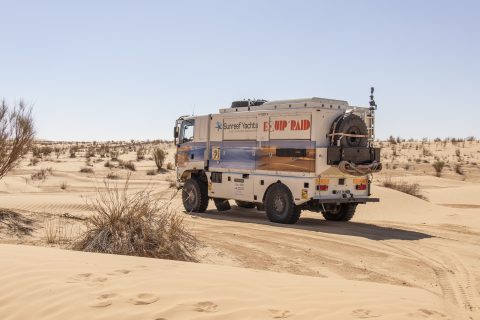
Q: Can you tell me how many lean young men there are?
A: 0